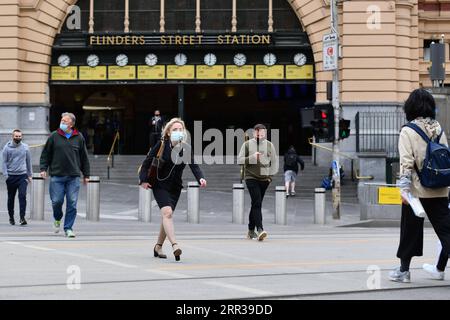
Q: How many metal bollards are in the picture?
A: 7